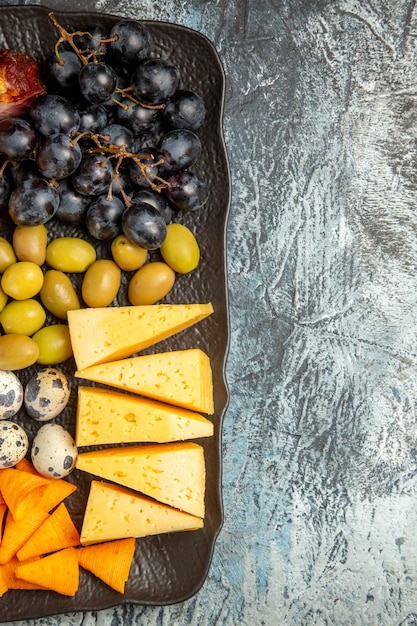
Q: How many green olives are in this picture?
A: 13